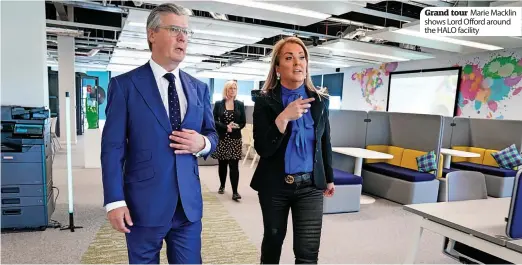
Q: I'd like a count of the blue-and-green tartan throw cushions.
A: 2